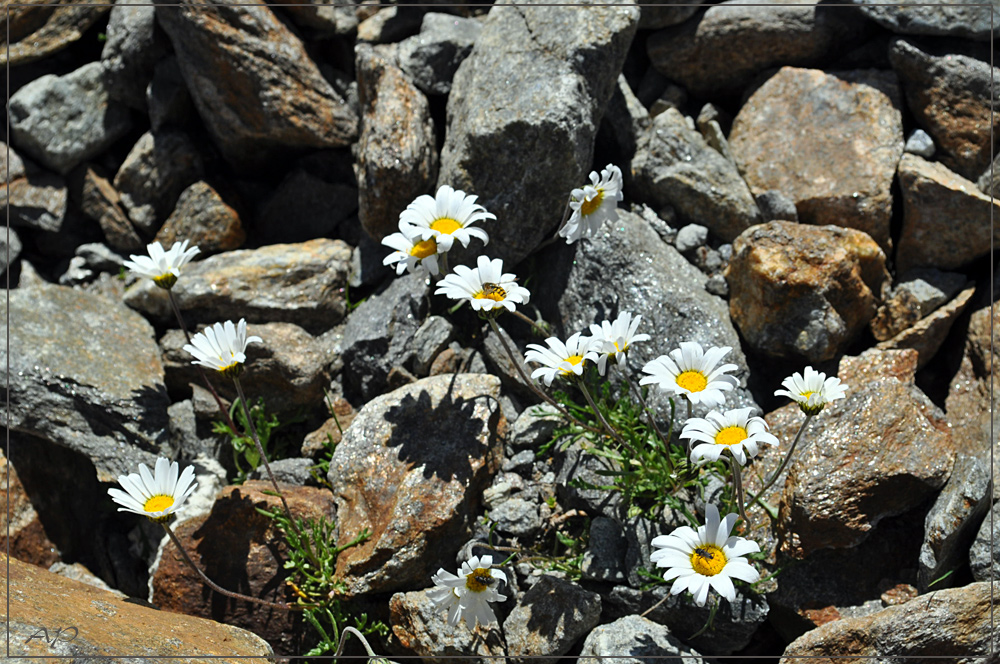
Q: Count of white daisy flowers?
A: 14